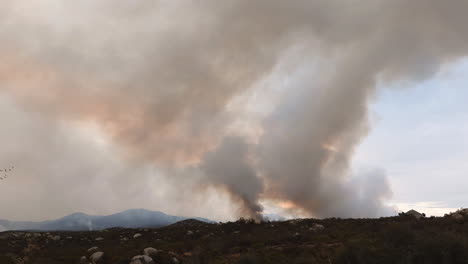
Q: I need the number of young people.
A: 0